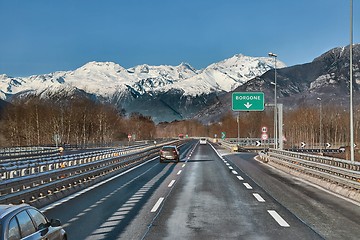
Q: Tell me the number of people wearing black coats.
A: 0